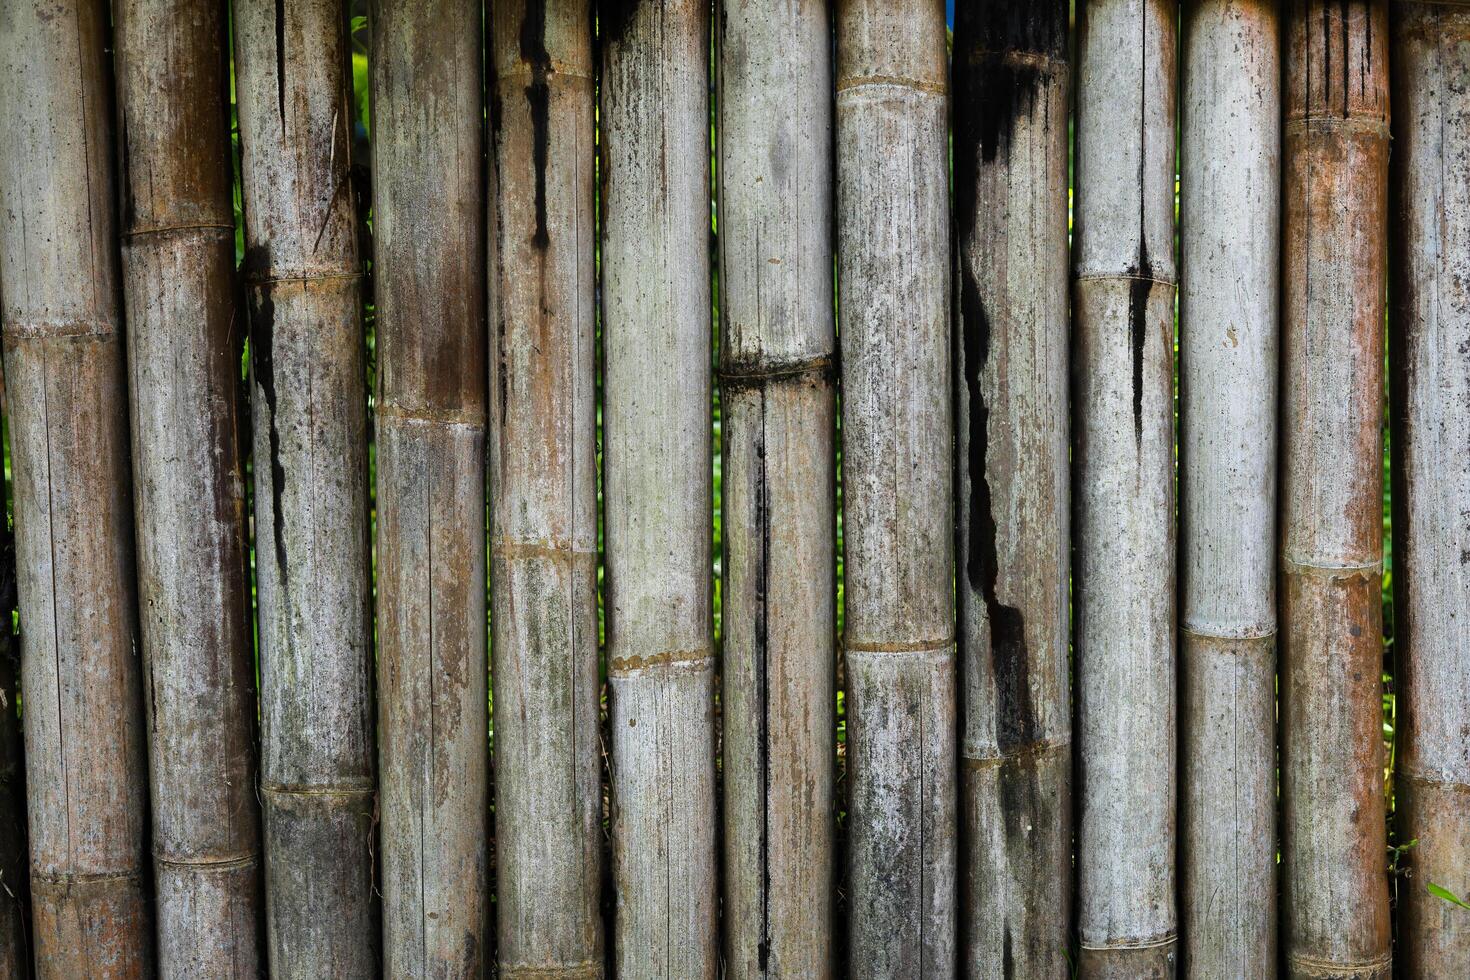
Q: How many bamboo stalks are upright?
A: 13